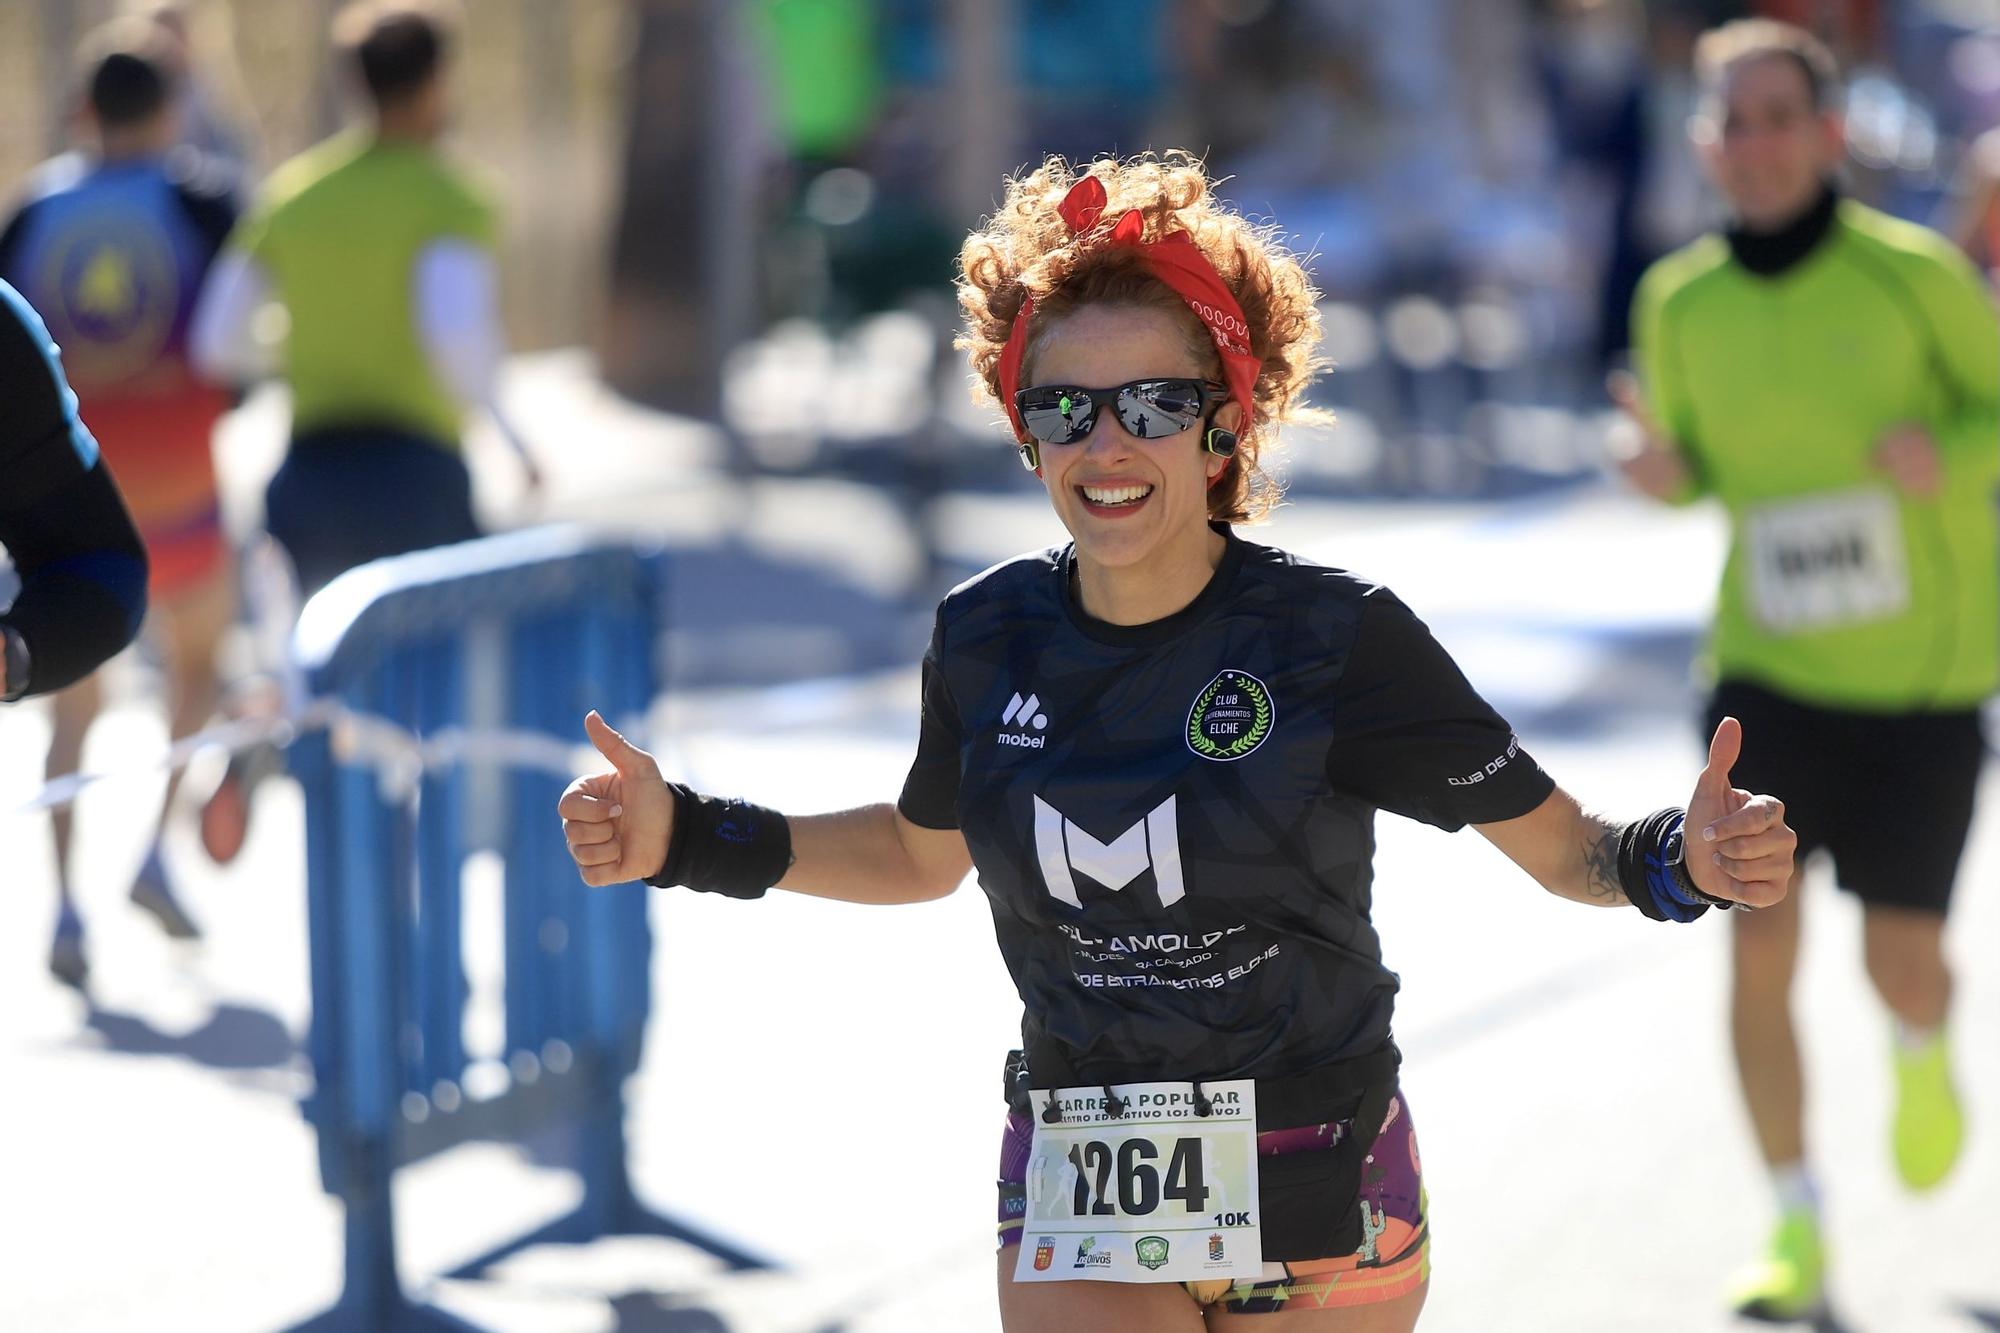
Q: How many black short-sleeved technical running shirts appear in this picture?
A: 1